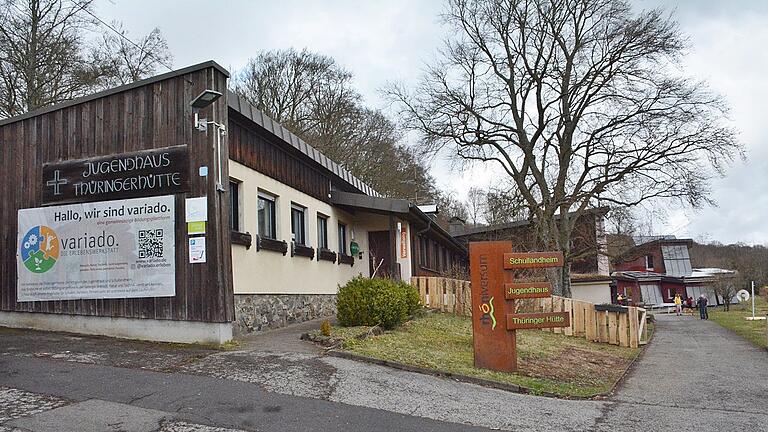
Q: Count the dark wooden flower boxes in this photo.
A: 5